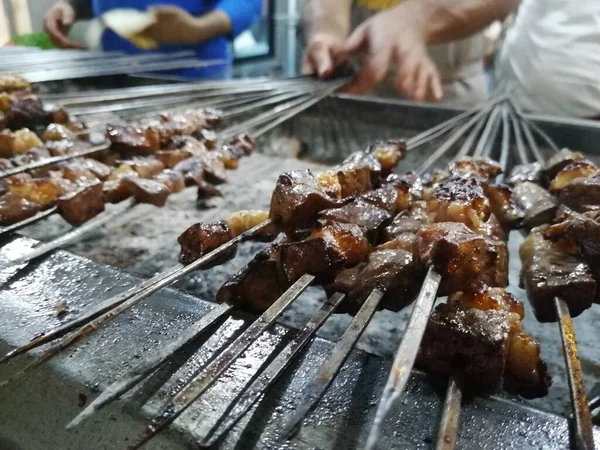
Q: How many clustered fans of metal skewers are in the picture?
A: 2